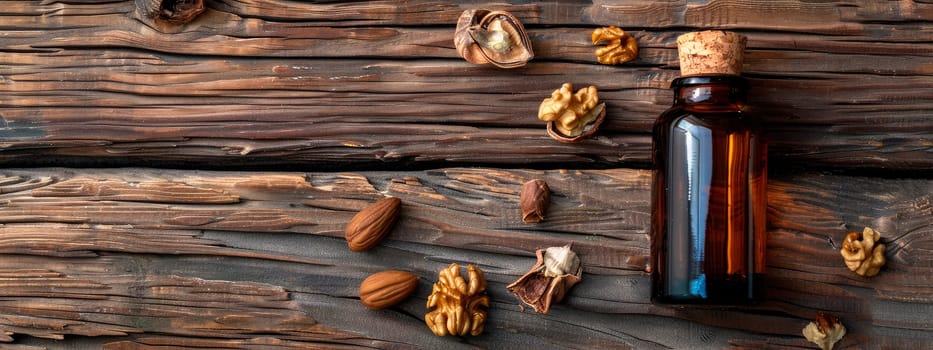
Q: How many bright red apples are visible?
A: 0